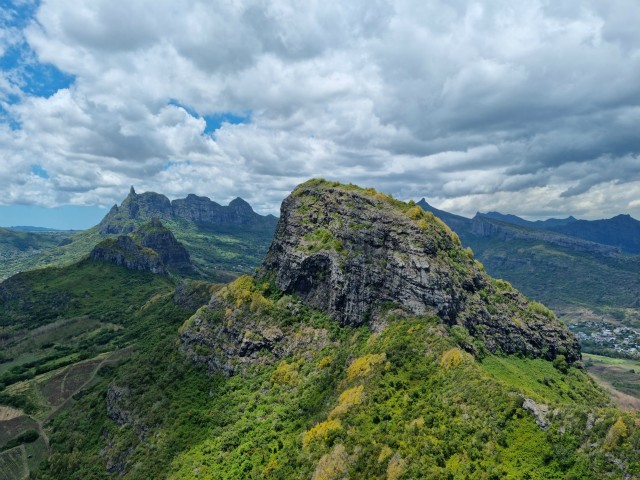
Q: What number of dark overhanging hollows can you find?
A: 1